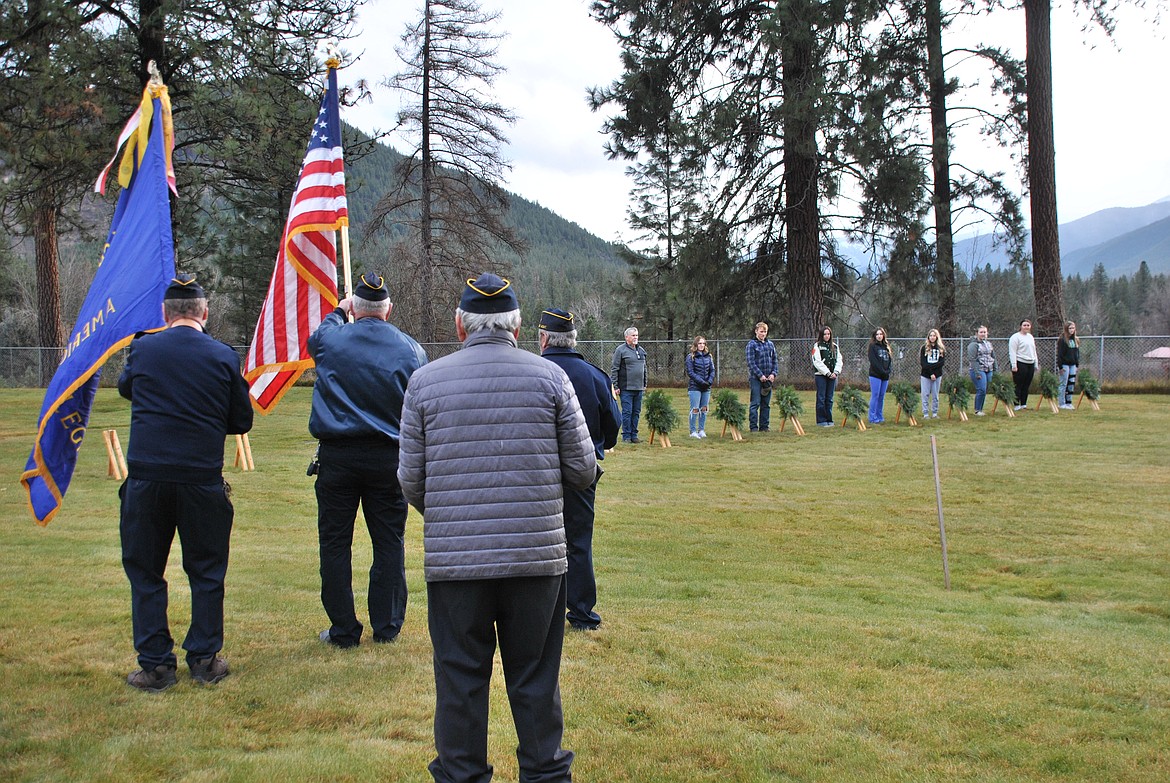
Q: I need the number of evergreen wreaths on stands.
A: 9